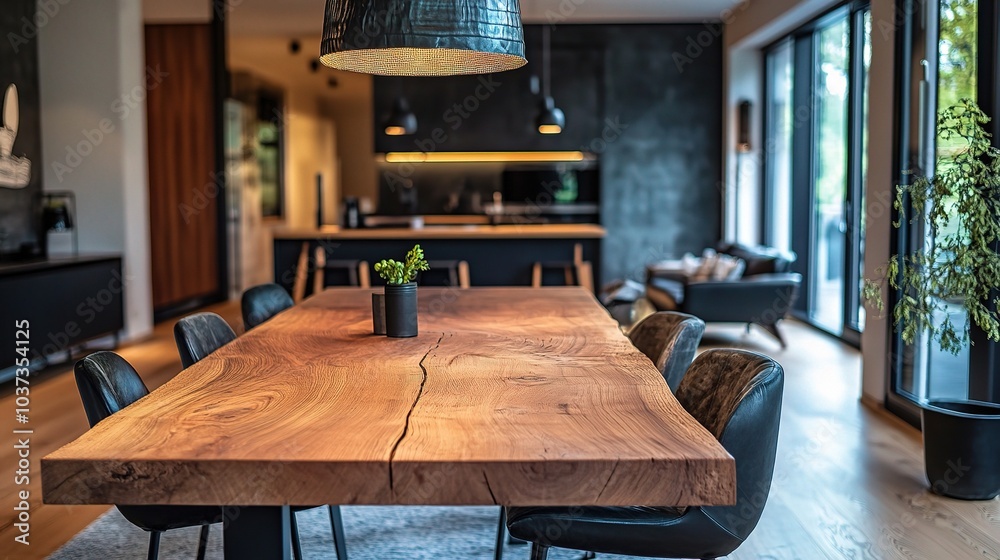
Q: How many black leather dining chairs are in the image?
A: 5